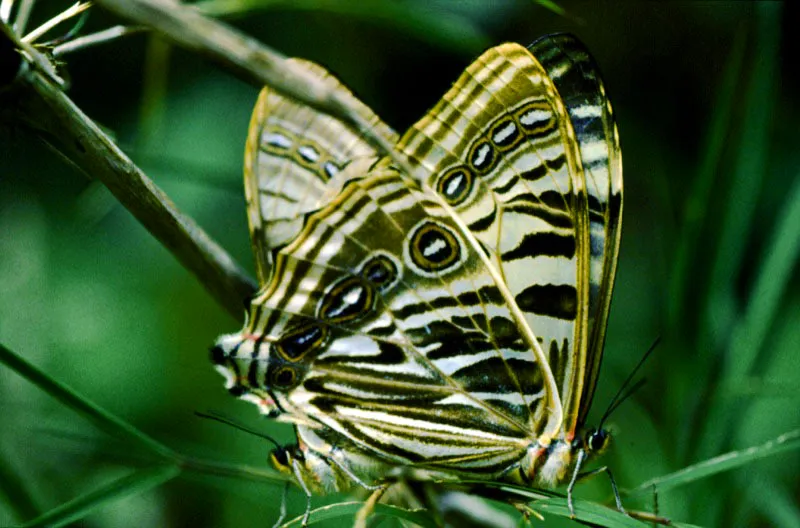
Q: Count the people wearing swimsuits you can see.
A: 0